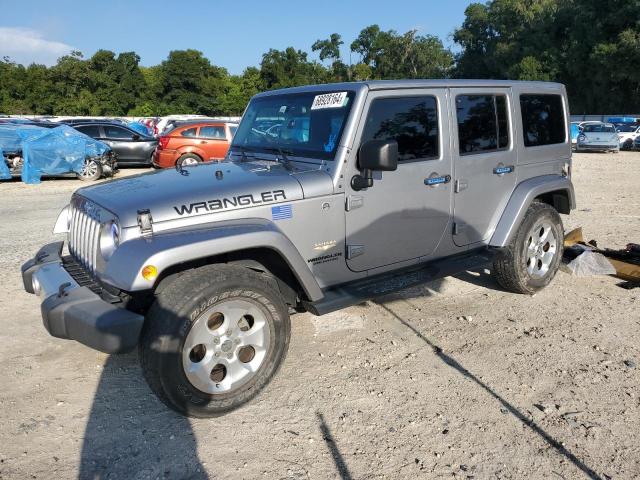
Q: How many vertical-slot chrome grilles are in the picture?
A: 1